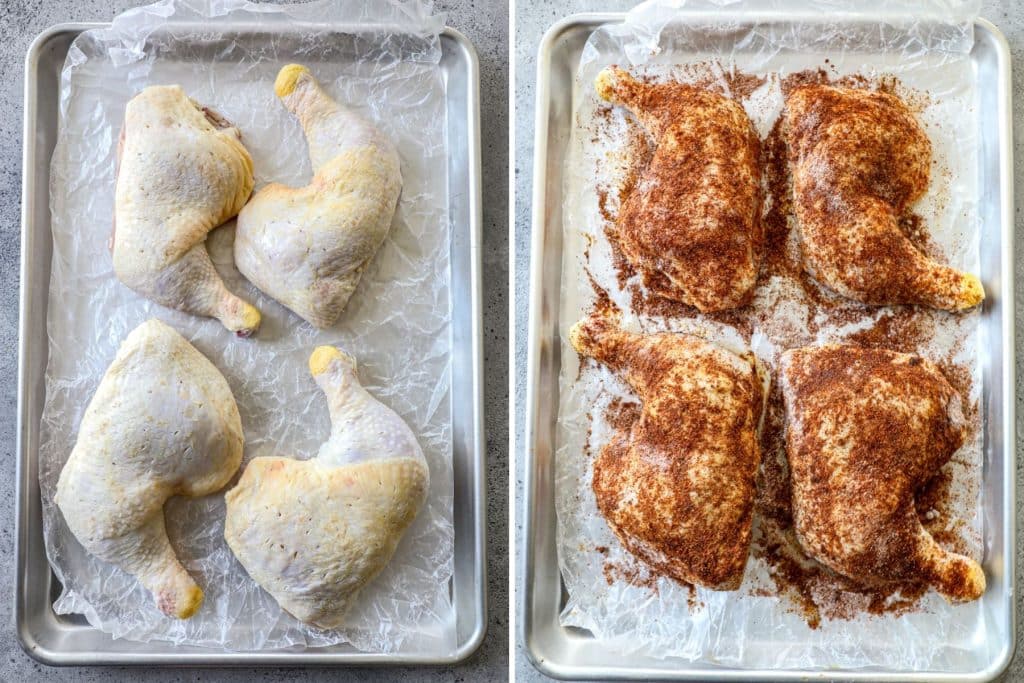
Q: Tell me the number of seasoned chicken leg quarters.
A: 4